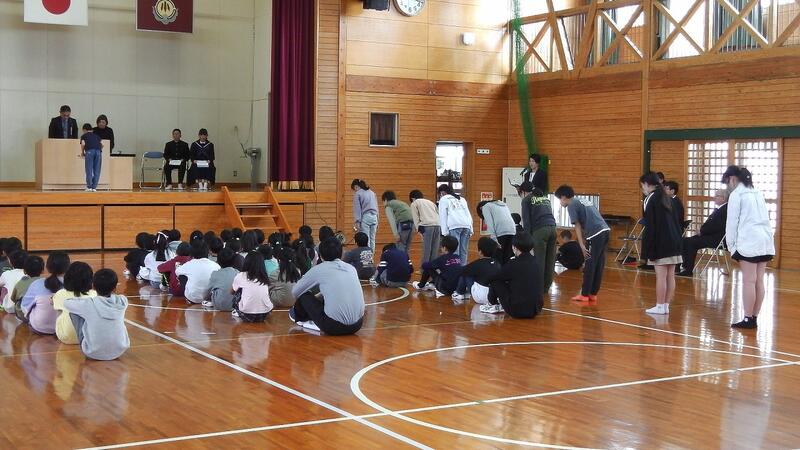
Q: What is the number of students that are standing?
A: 10